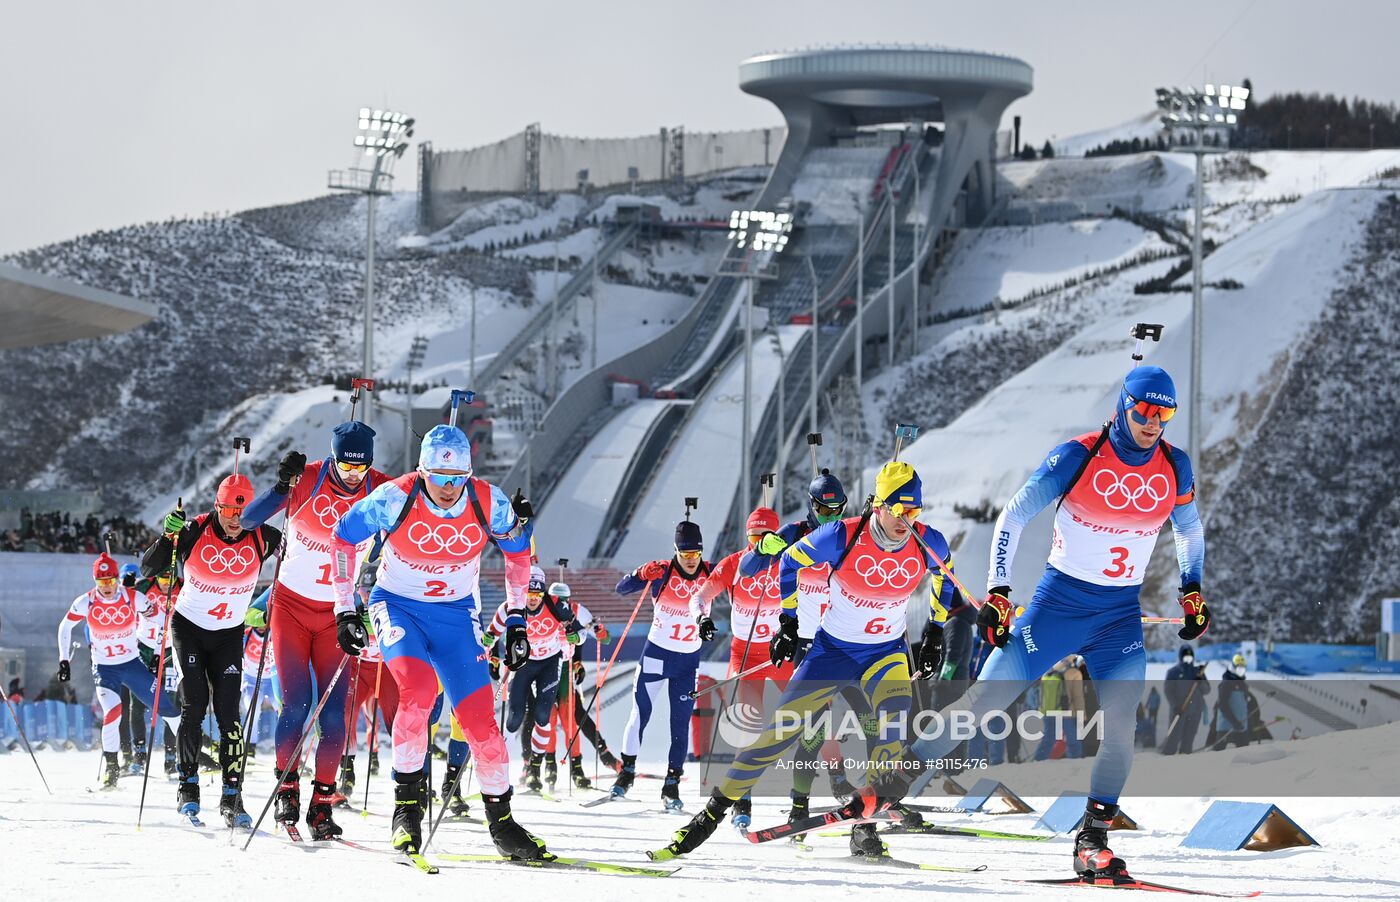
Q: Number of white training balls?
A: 0